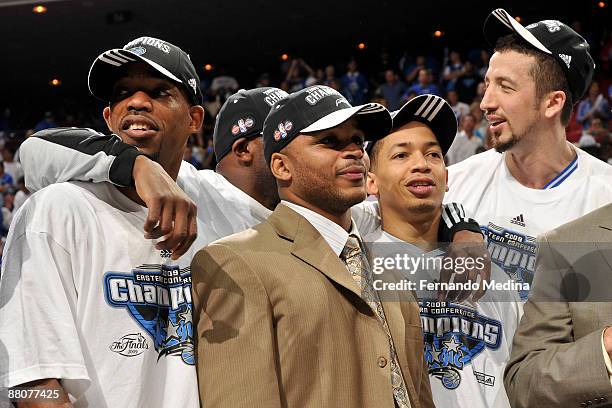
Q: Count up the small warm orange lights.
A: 8